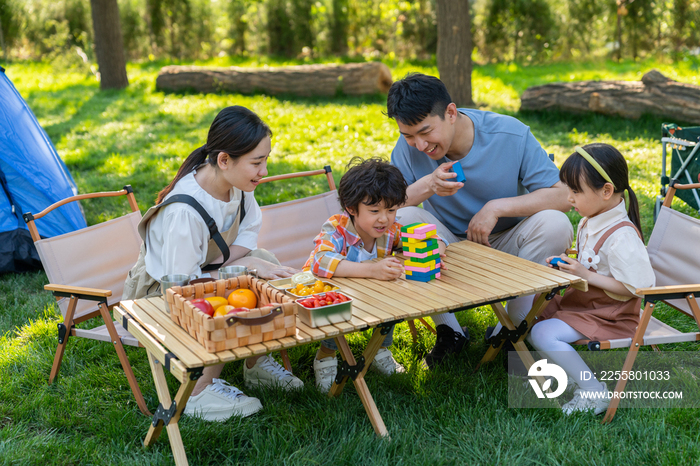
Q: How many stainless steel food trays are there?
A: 3